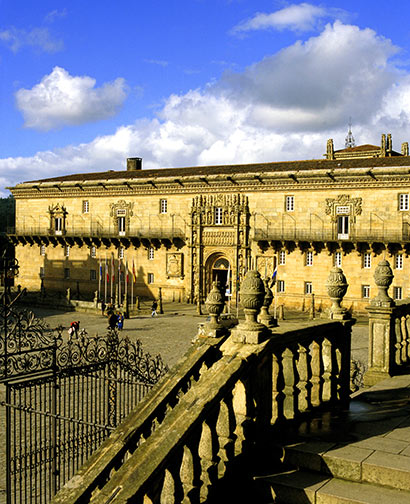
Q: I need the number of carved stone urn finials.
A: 5